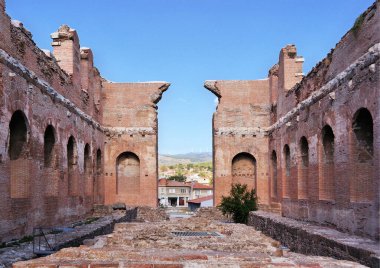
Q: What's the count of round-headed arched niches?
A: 12